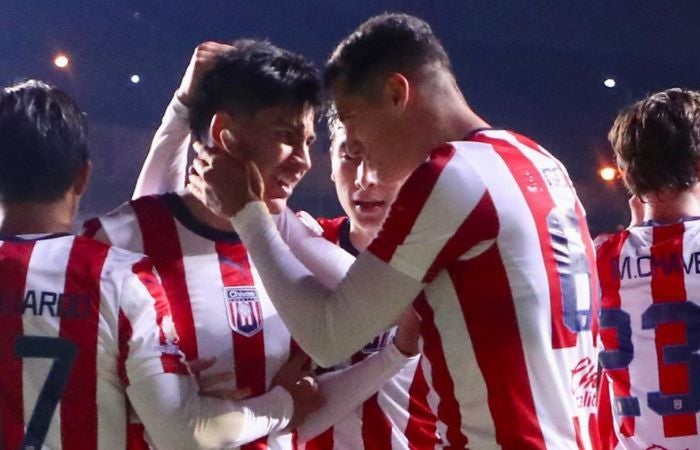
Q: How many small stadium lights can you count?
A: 4